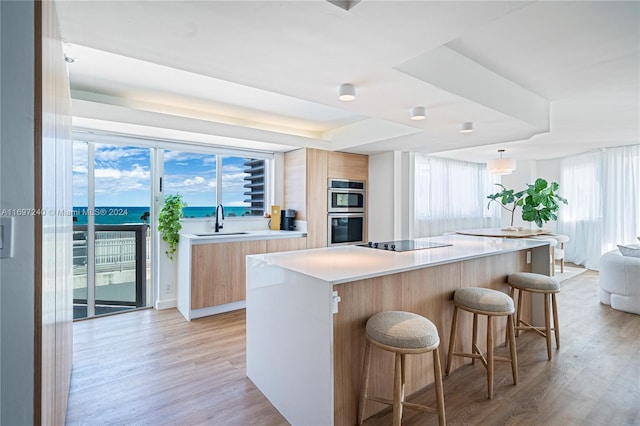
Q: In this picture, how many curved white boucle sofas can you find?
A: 1